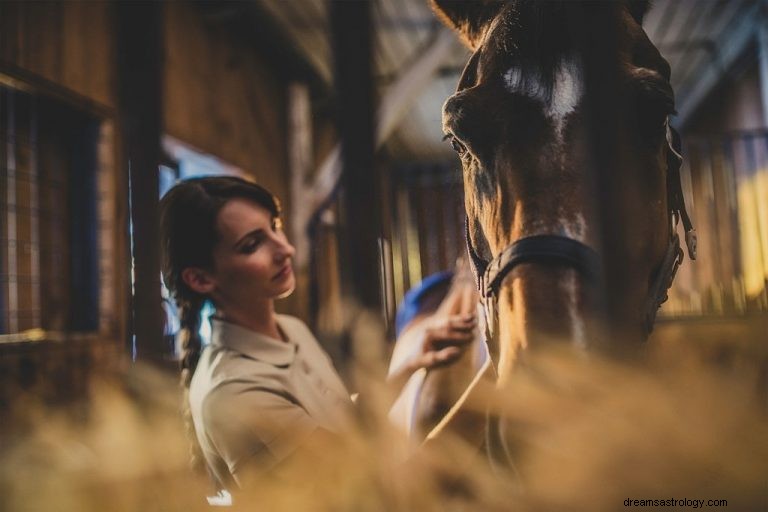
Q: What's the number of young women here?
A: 1